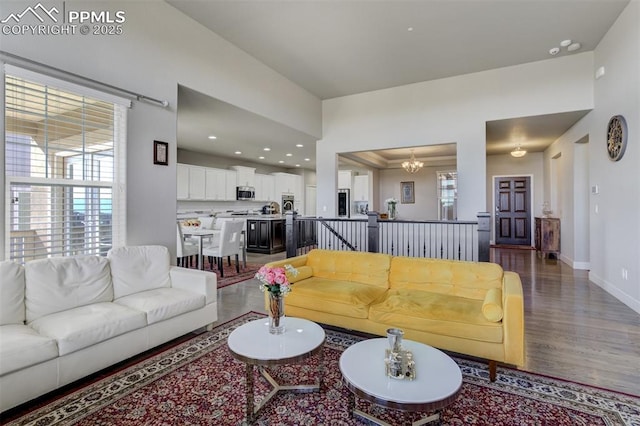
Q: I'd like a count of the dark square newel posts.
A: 3